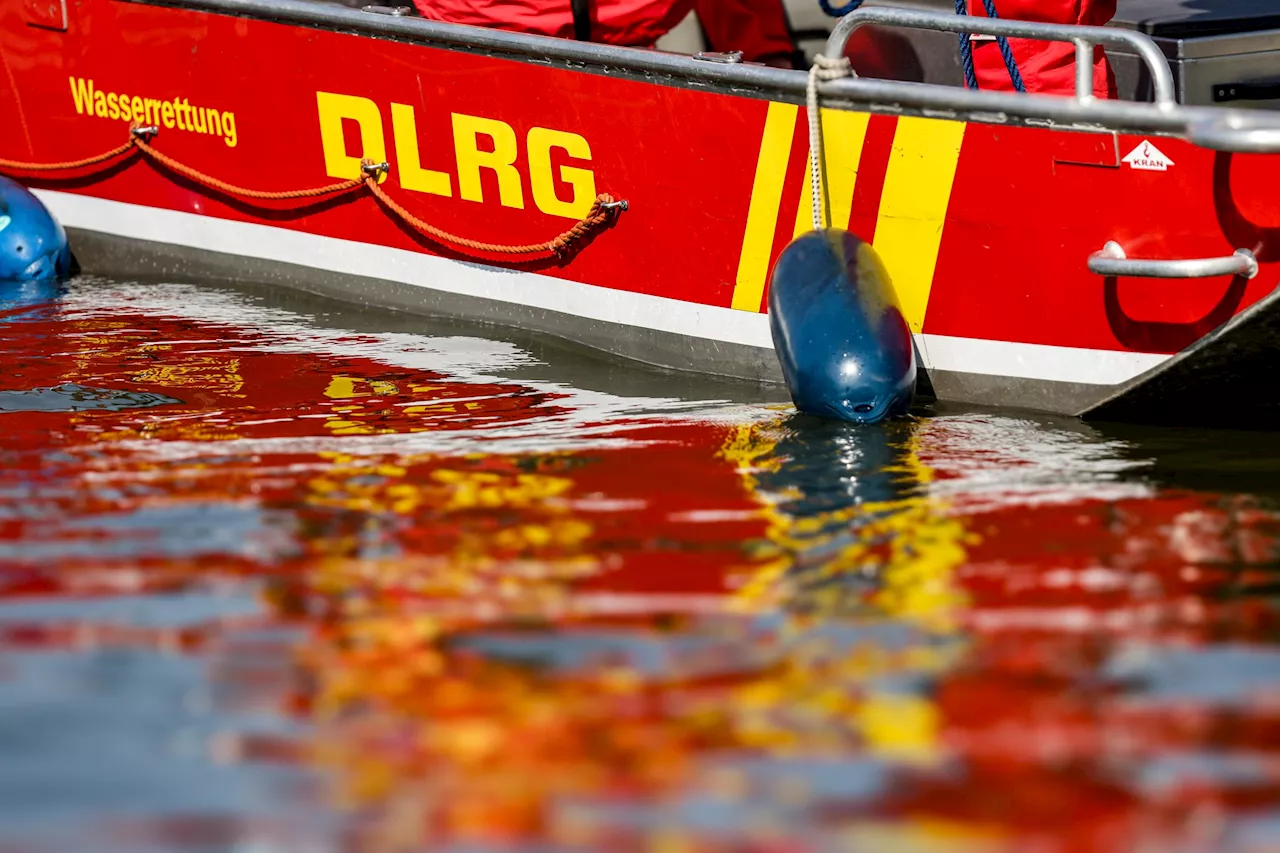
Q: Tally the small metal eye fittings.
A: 3